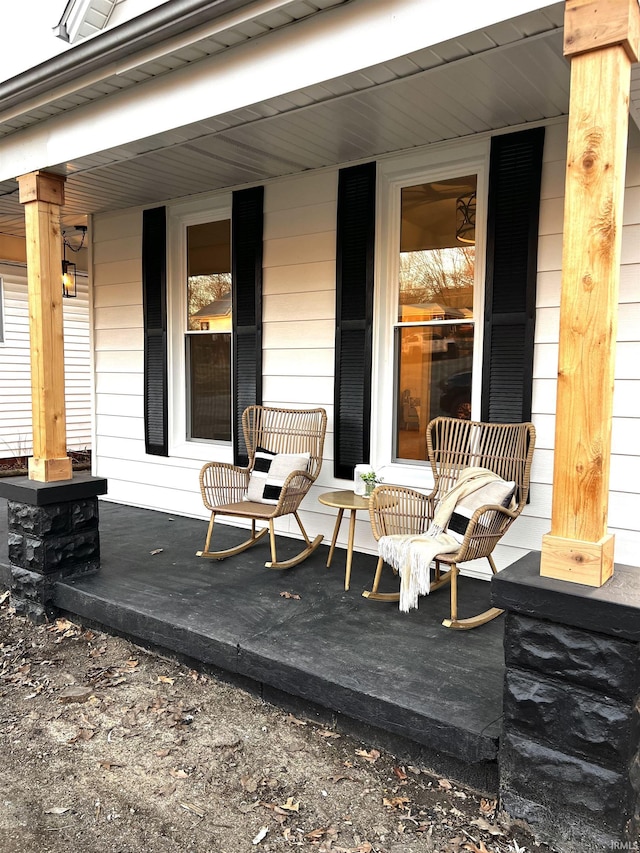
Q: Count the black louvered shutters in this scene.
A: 4